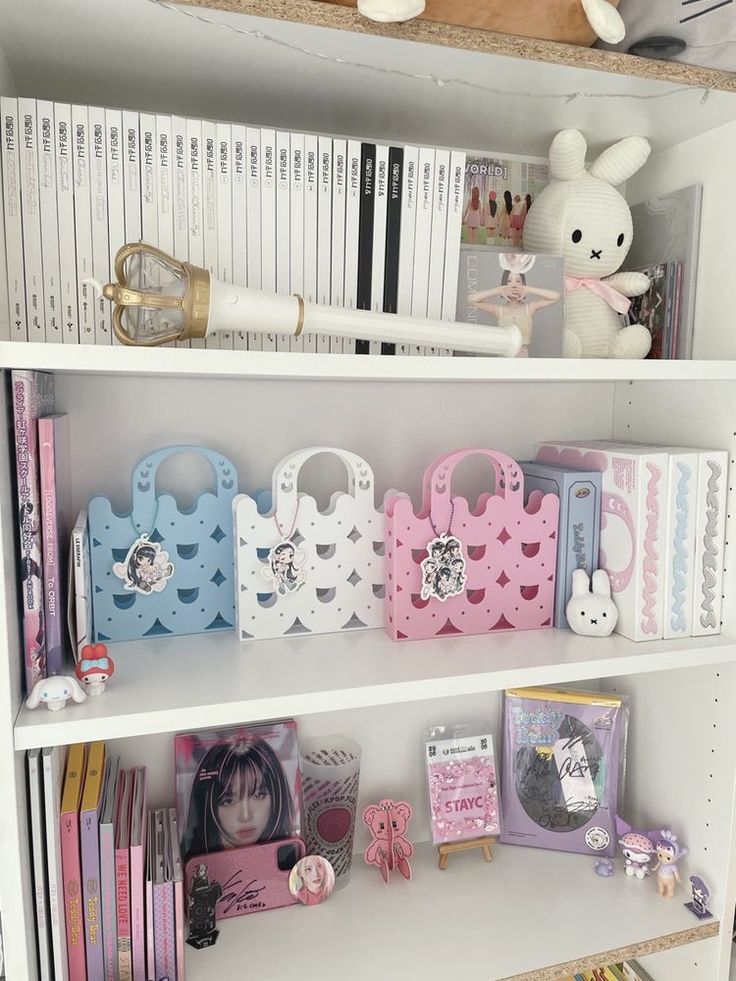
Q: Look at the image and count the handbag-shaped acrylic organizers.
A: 3